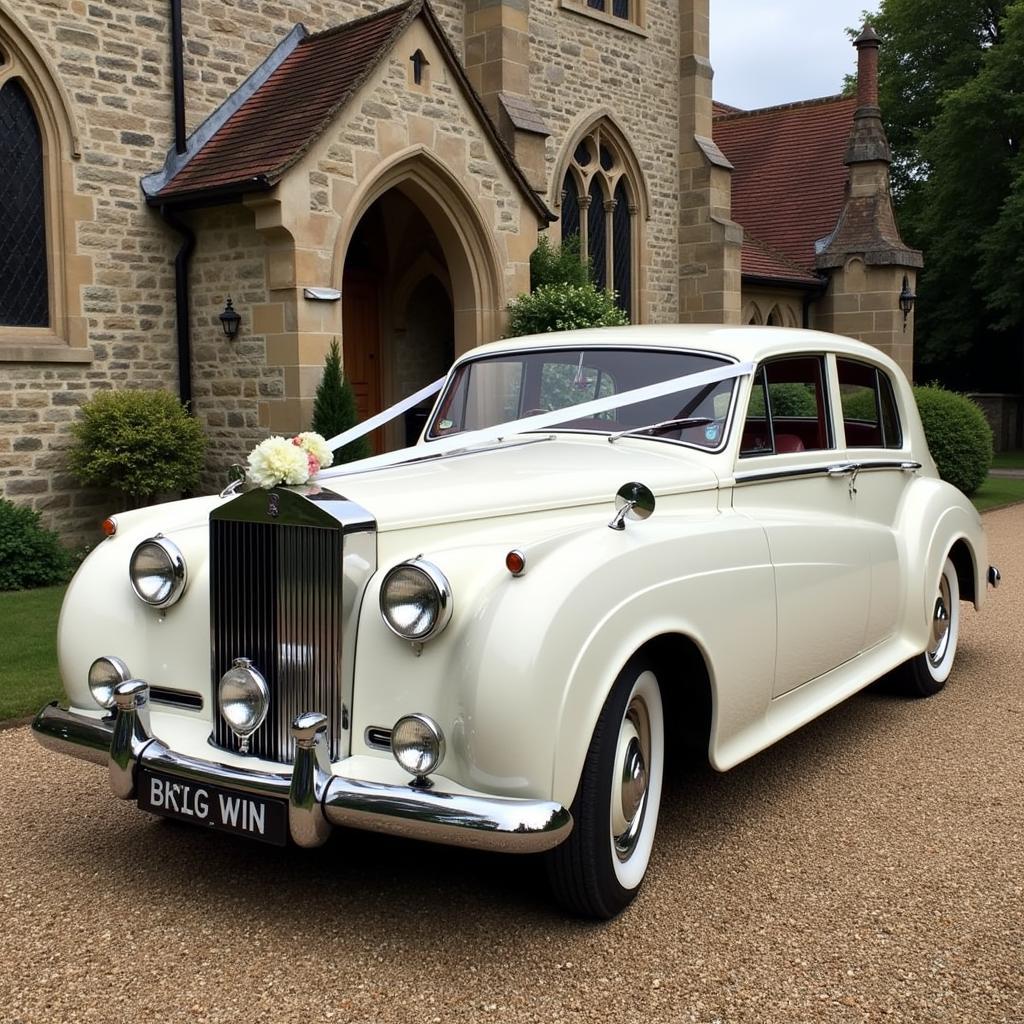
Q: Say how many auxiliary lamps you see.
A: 3